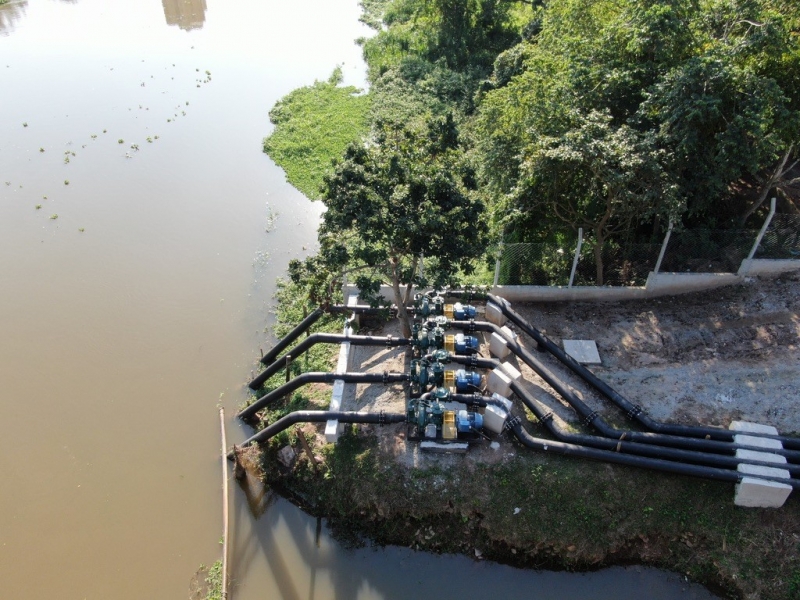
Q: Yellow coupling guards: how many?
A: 4